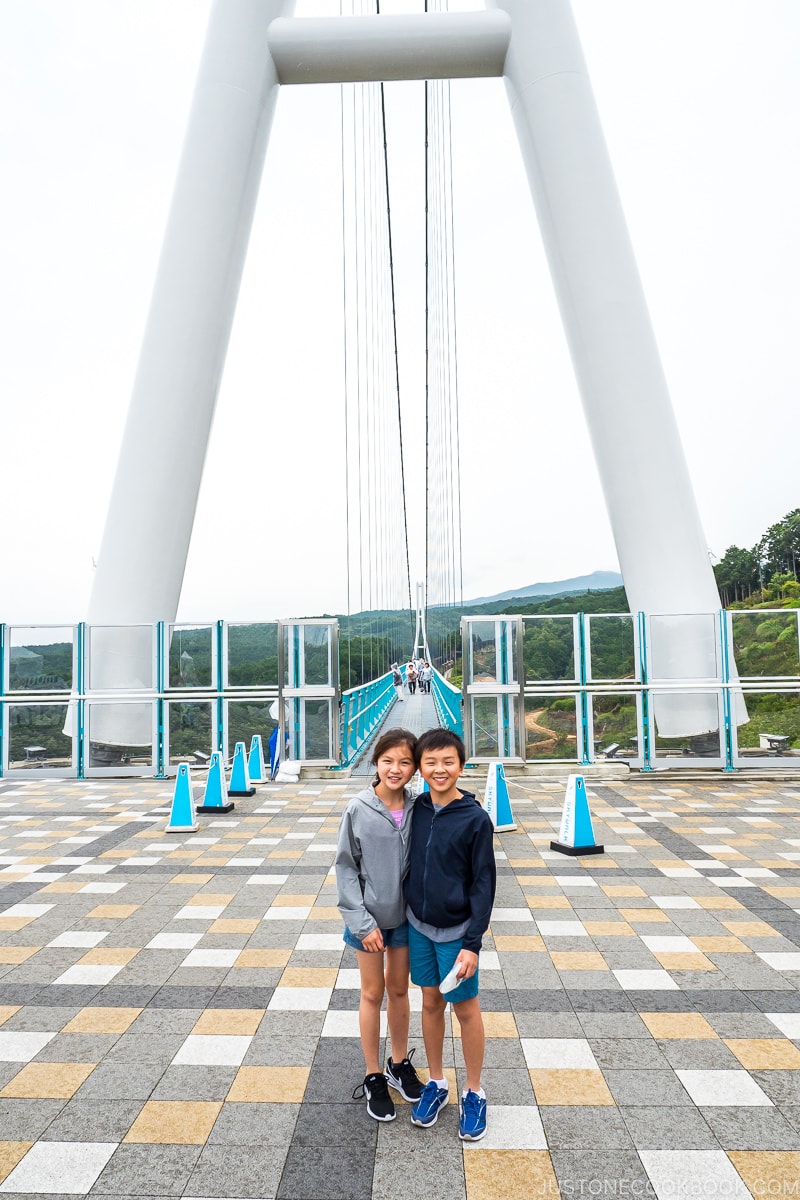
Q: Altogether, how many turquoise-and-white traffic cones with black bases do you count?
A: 3